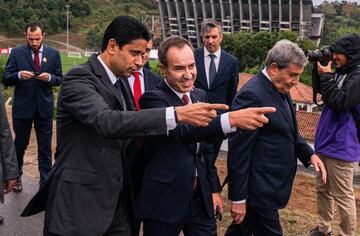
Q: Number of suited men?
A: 6